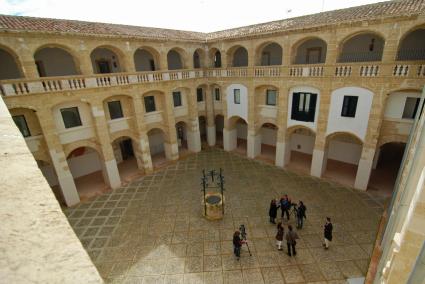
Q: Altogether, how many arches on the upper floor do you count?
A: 12